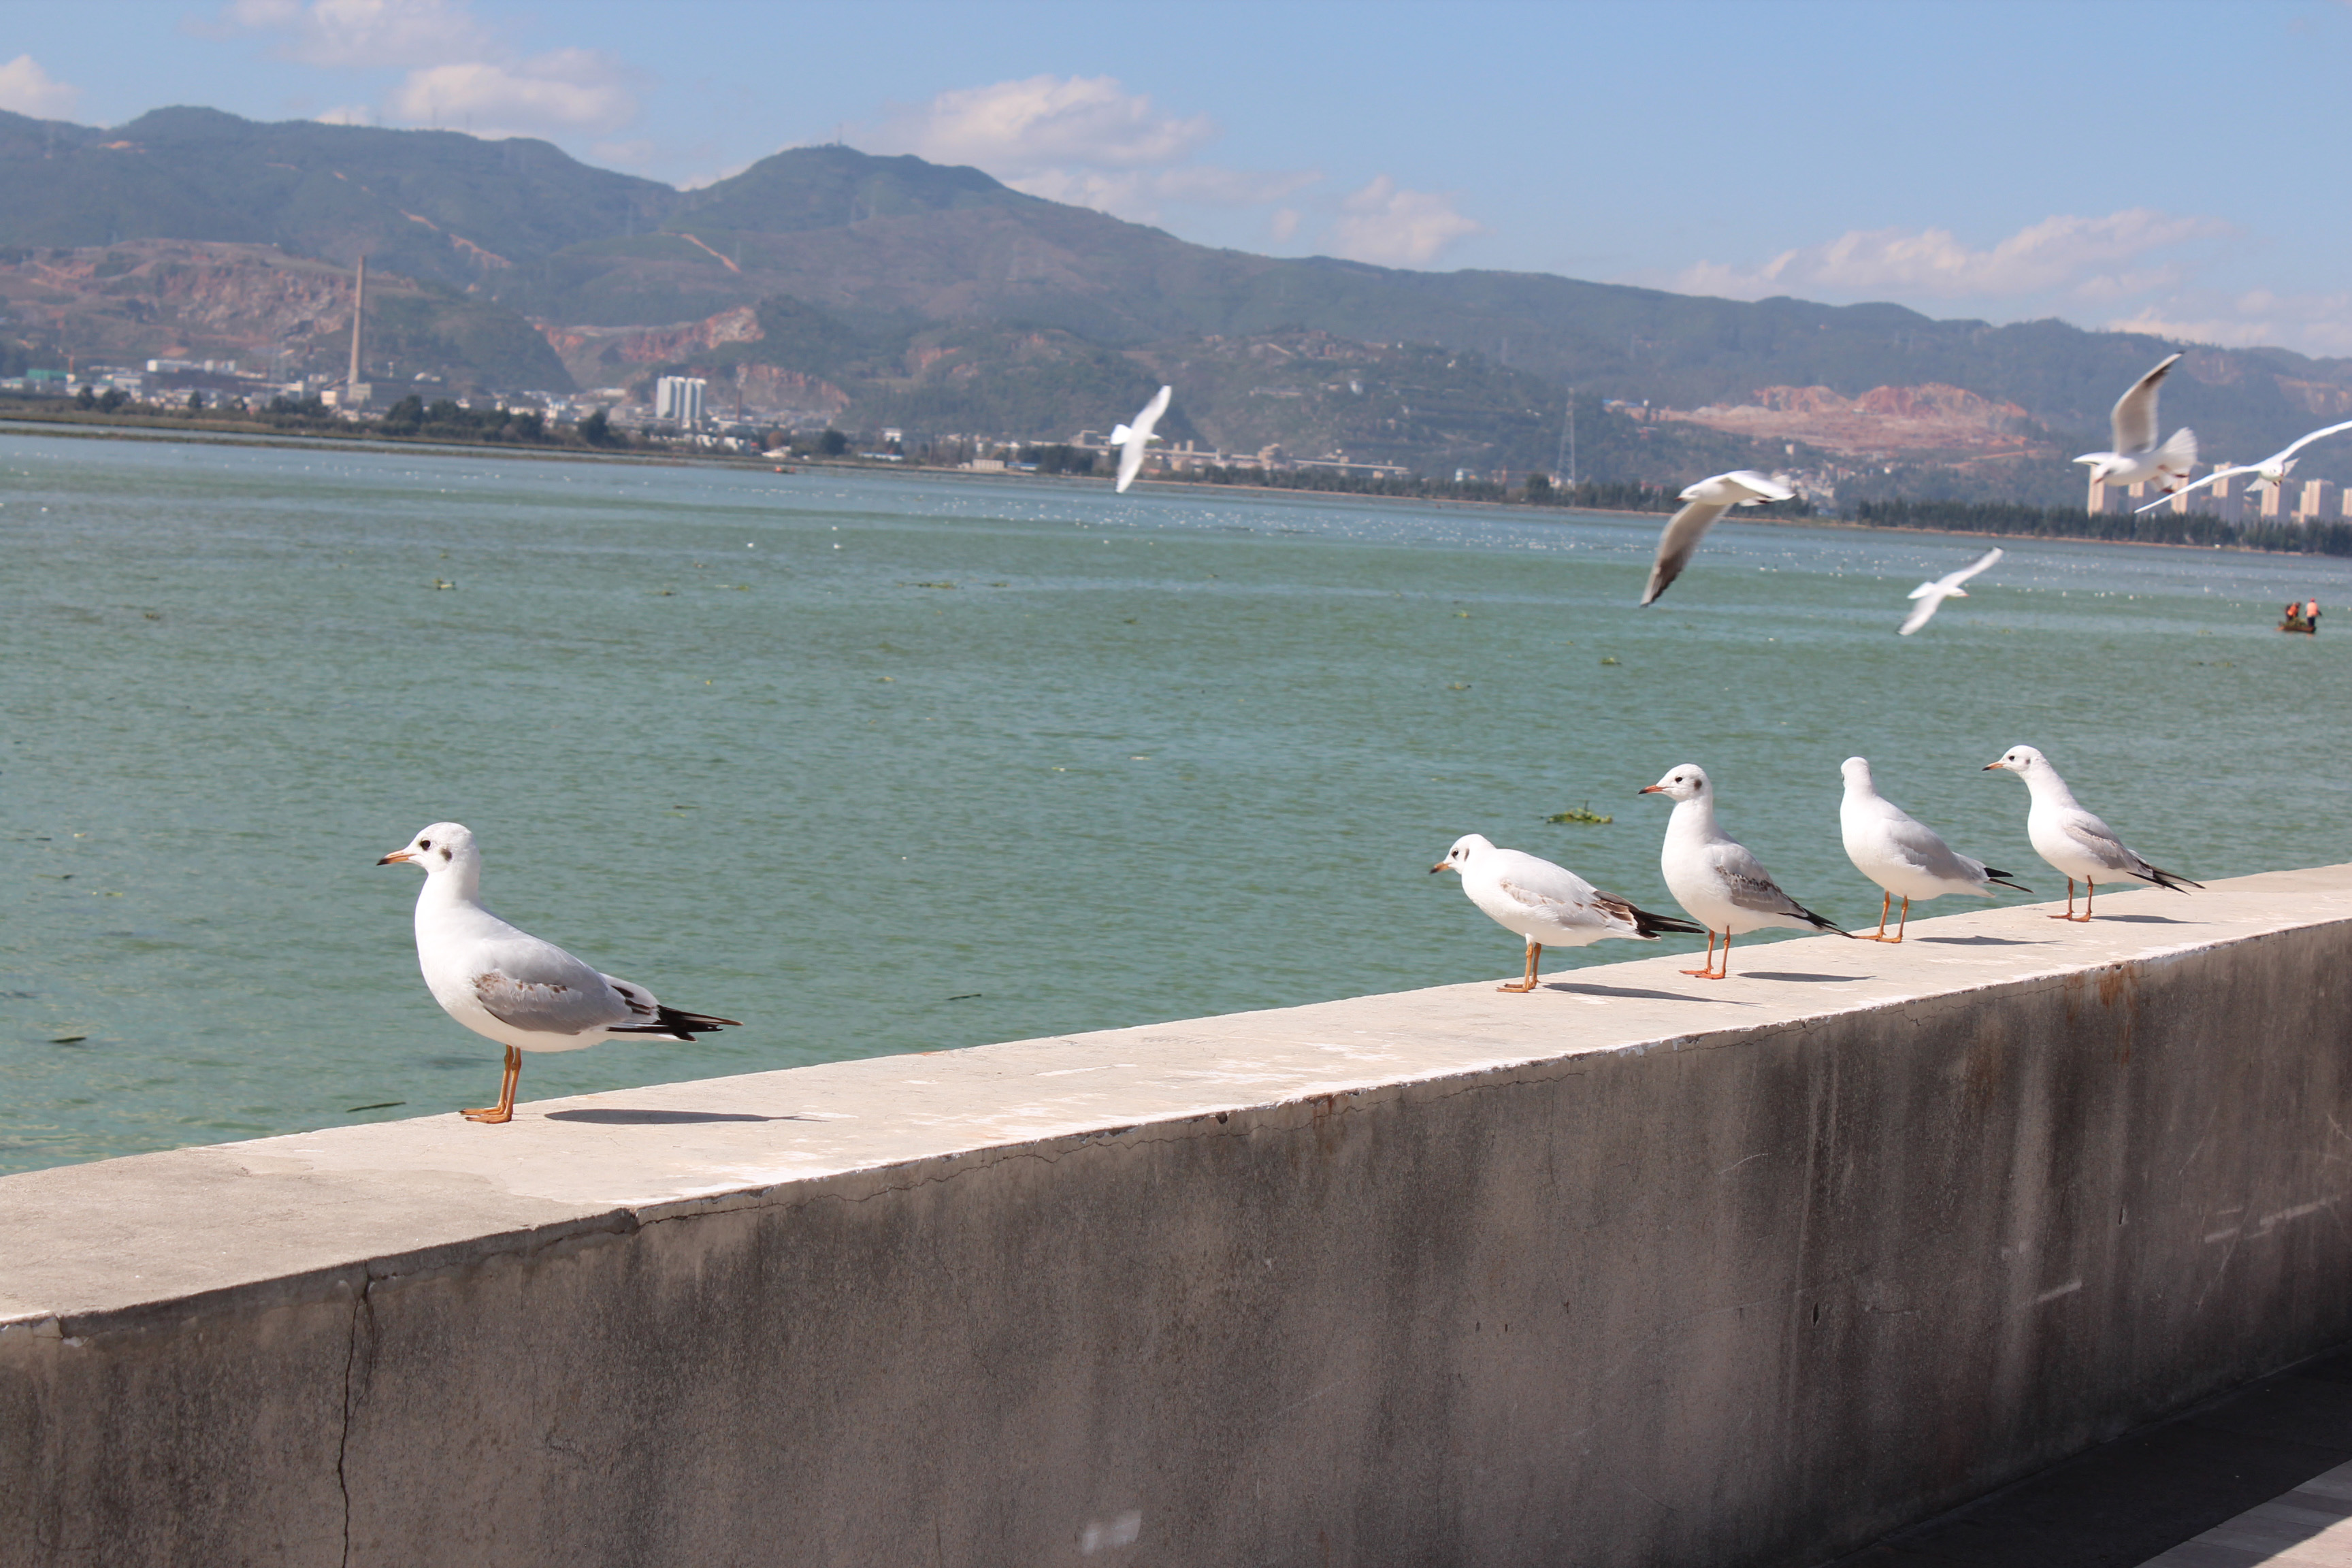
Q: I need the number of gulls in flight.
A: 5